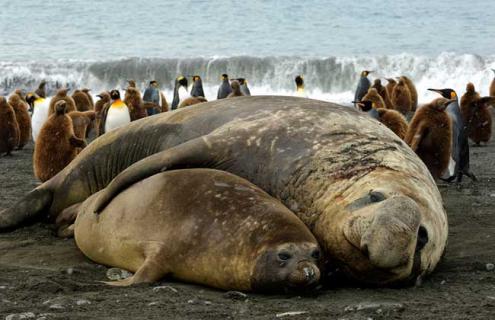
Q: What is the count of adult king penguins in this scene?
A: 11